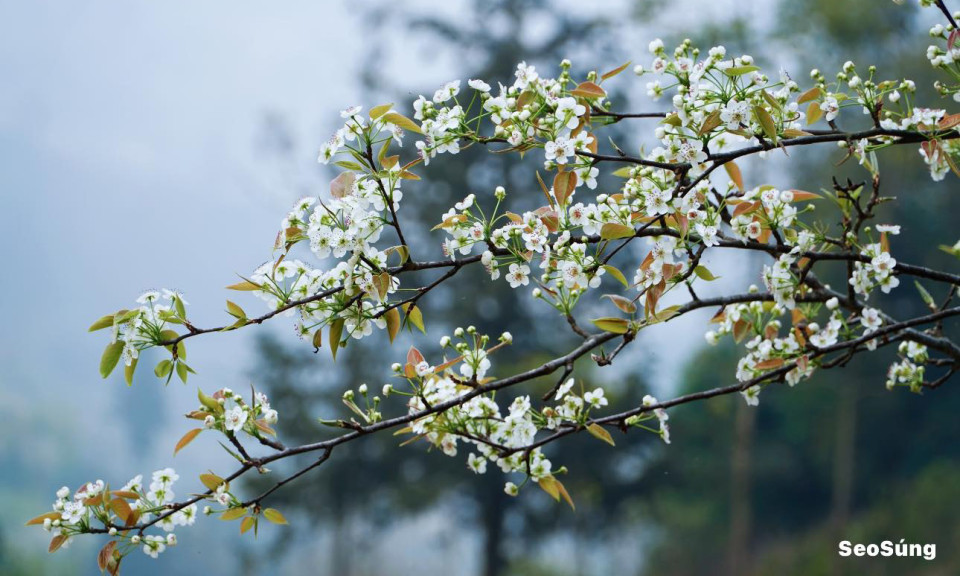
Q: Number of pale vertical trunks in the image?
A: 2